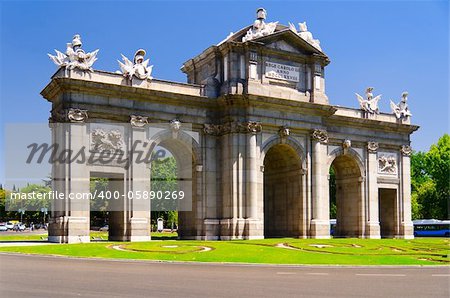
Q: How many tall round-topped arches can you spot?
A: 3